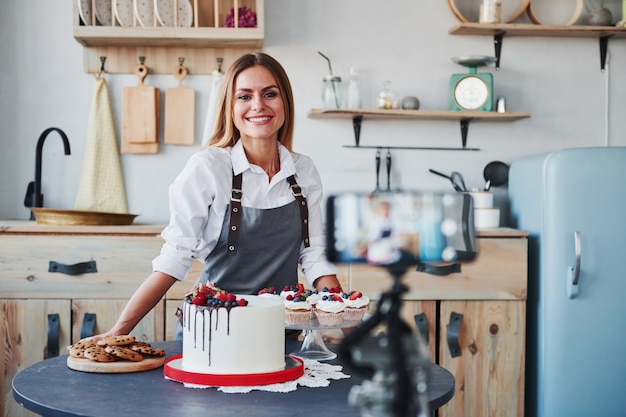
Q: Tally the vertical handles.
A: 5